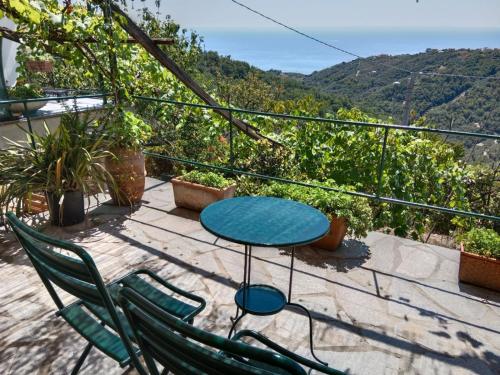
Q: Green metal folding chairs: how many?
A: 2